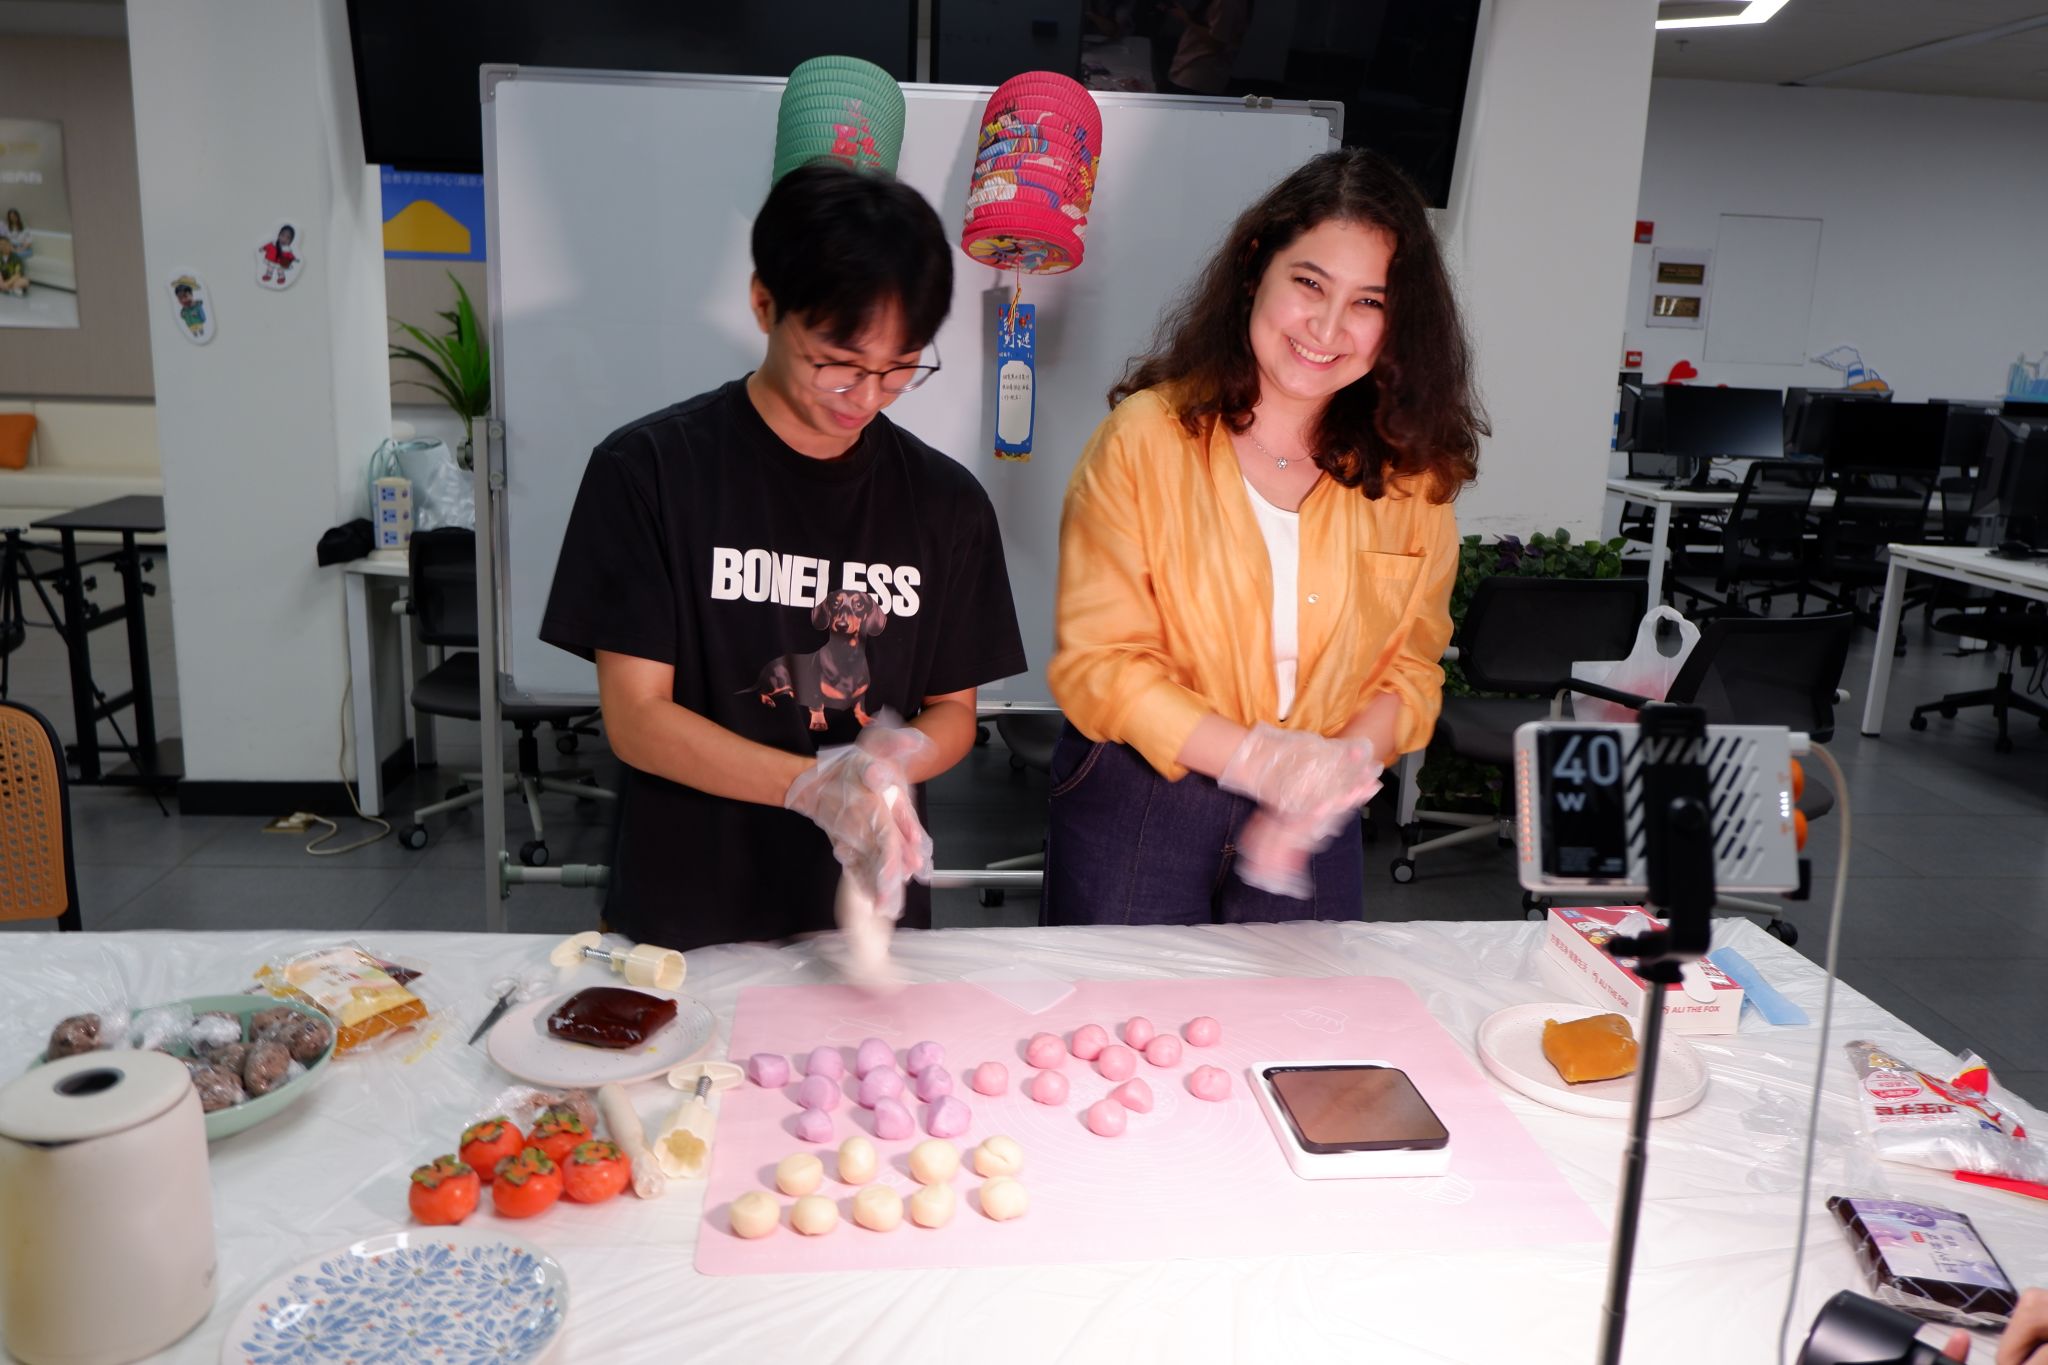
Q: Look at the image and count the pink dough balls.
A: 11